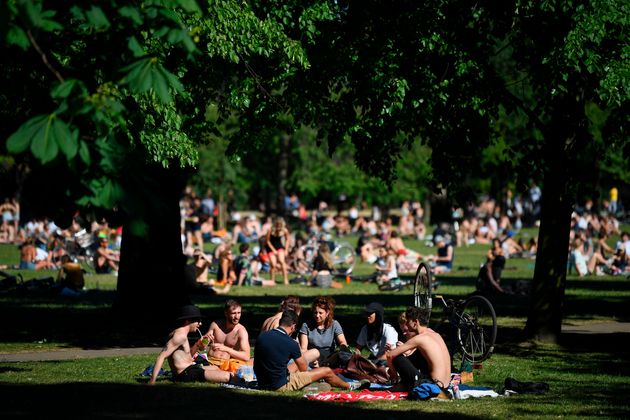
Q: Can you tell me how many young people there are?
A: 8